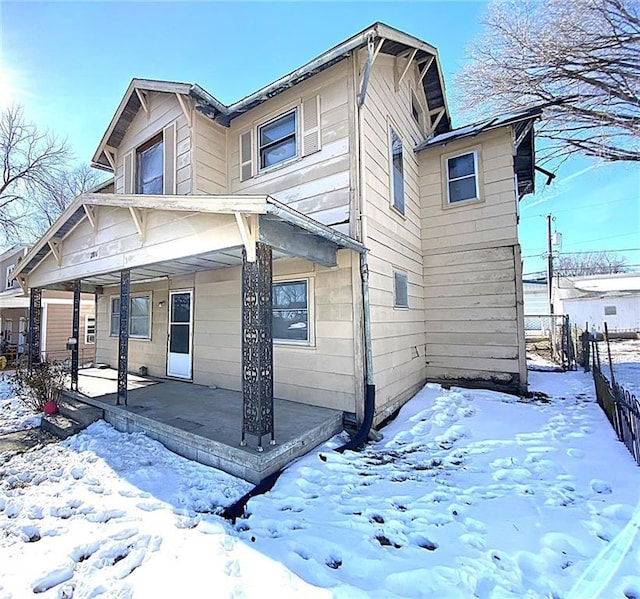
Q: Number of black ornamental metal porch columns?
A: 4